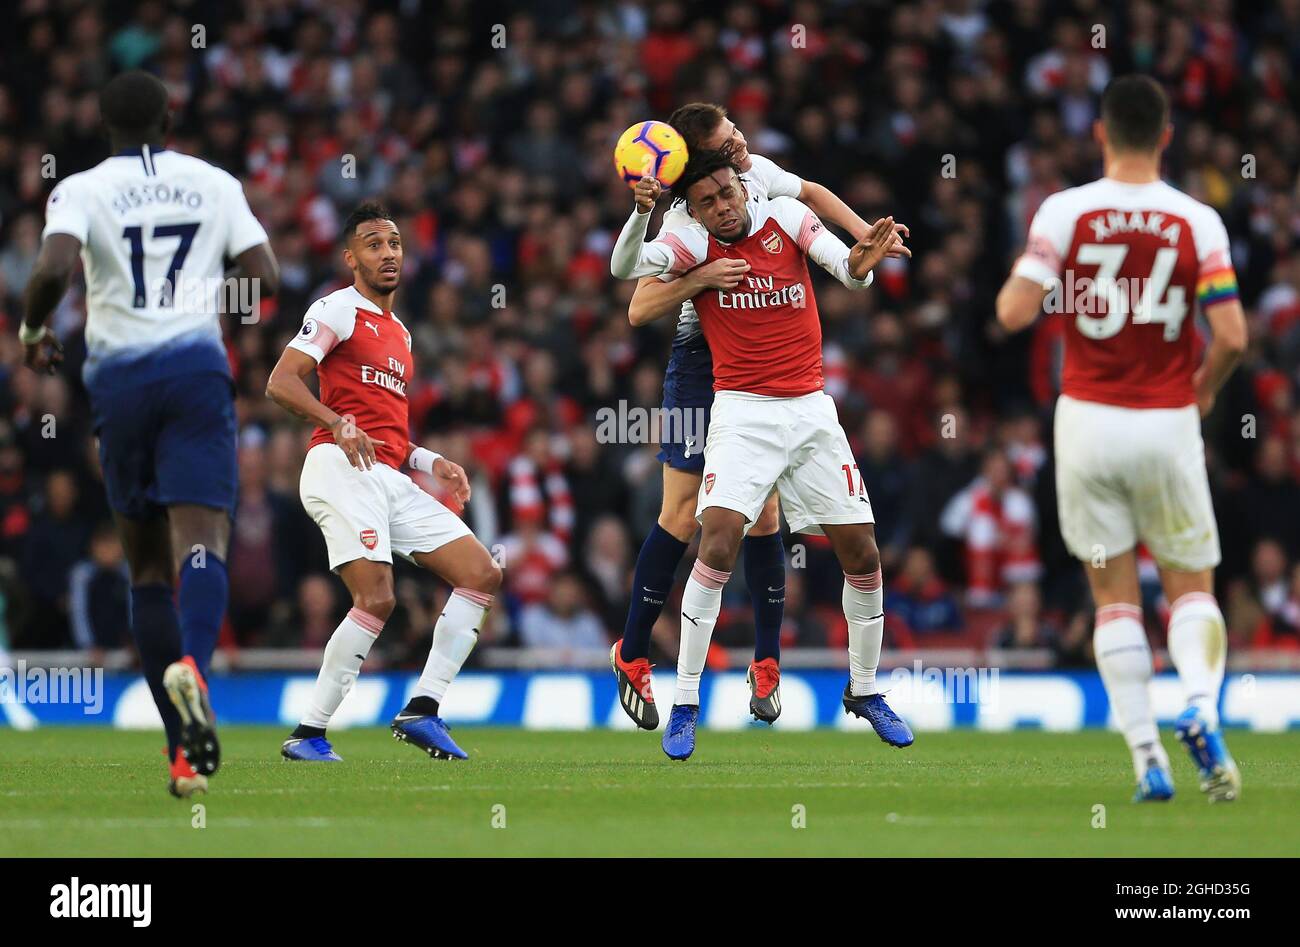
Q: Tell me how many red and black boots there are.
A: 4